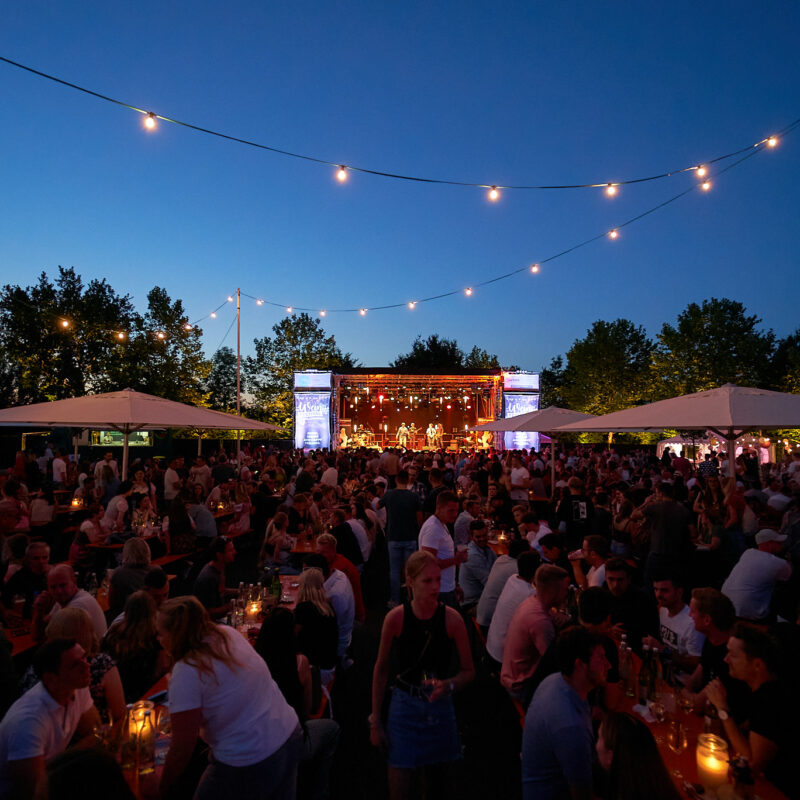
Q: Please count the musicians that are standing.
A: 4